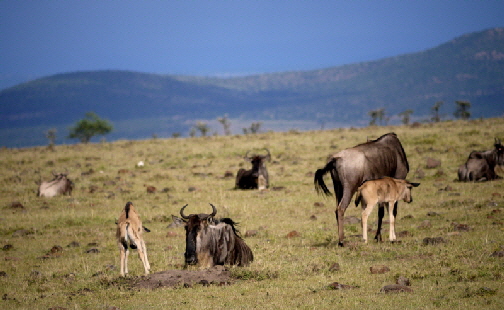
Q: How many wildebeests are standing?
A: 3